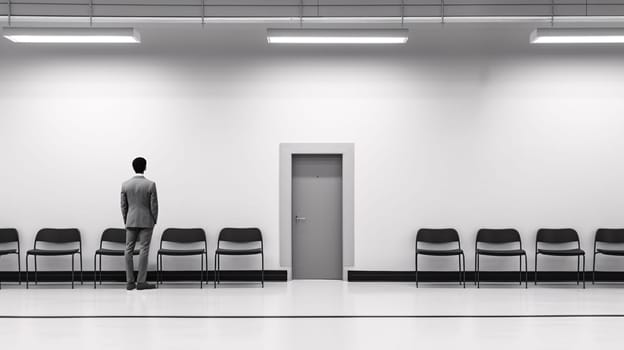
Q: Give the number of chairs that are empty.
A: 9